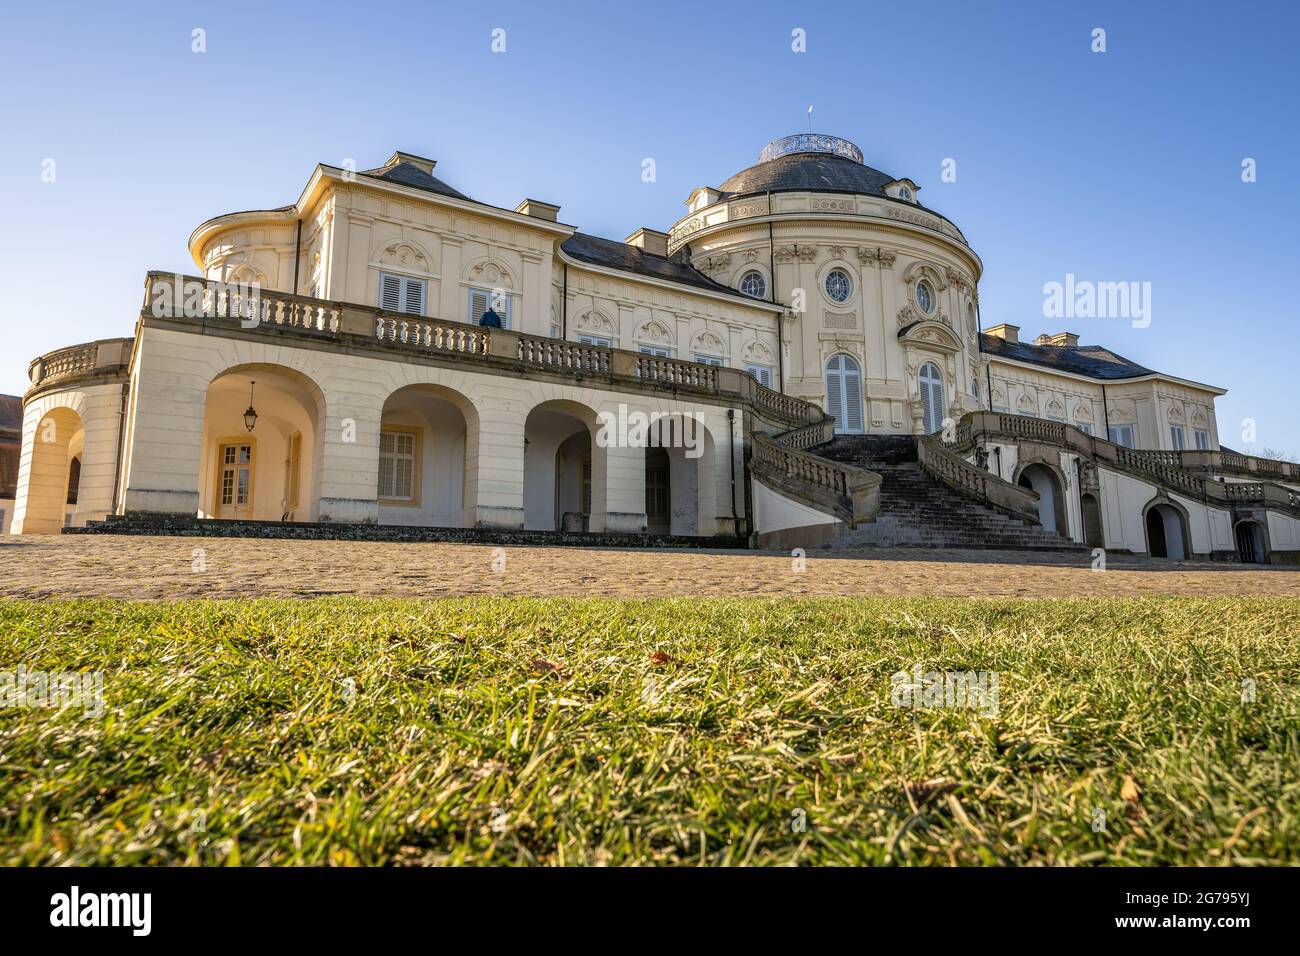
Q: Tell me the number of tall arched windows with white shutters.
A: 2